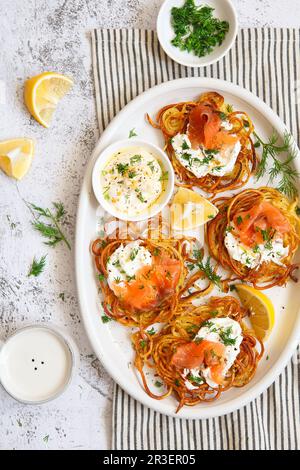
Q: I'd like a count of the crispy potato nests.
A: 4